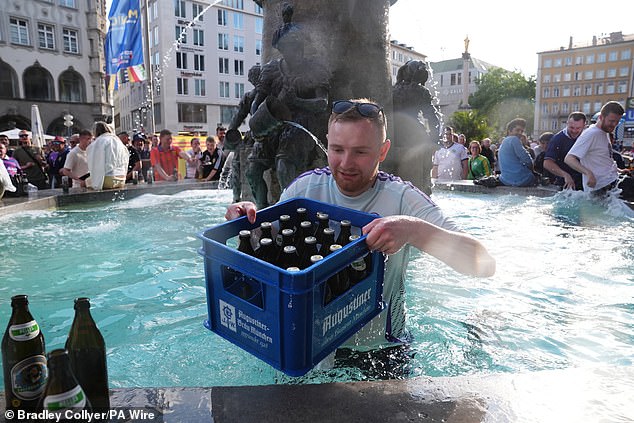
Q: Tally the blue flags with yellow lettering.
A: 1